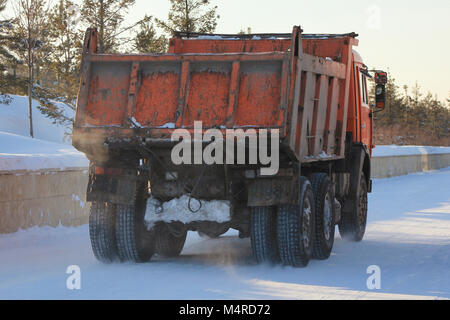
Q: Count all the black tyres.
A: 7